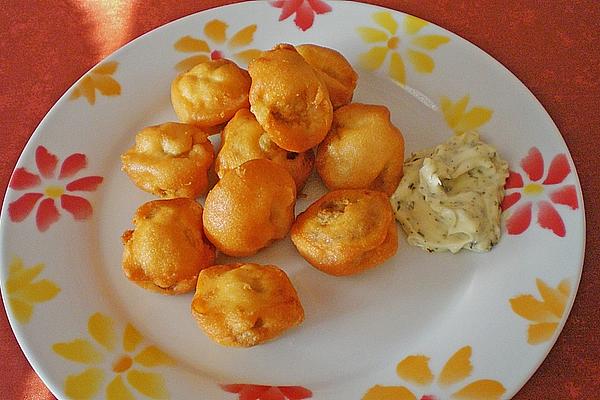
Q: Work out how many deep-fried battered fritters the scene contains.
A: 10